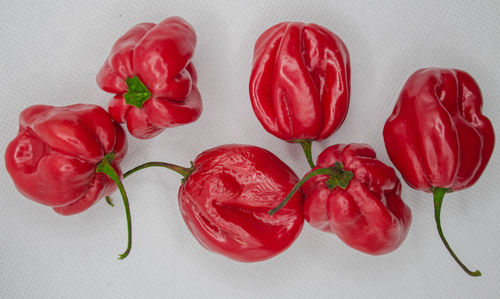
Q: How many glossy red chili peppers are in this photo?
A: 6